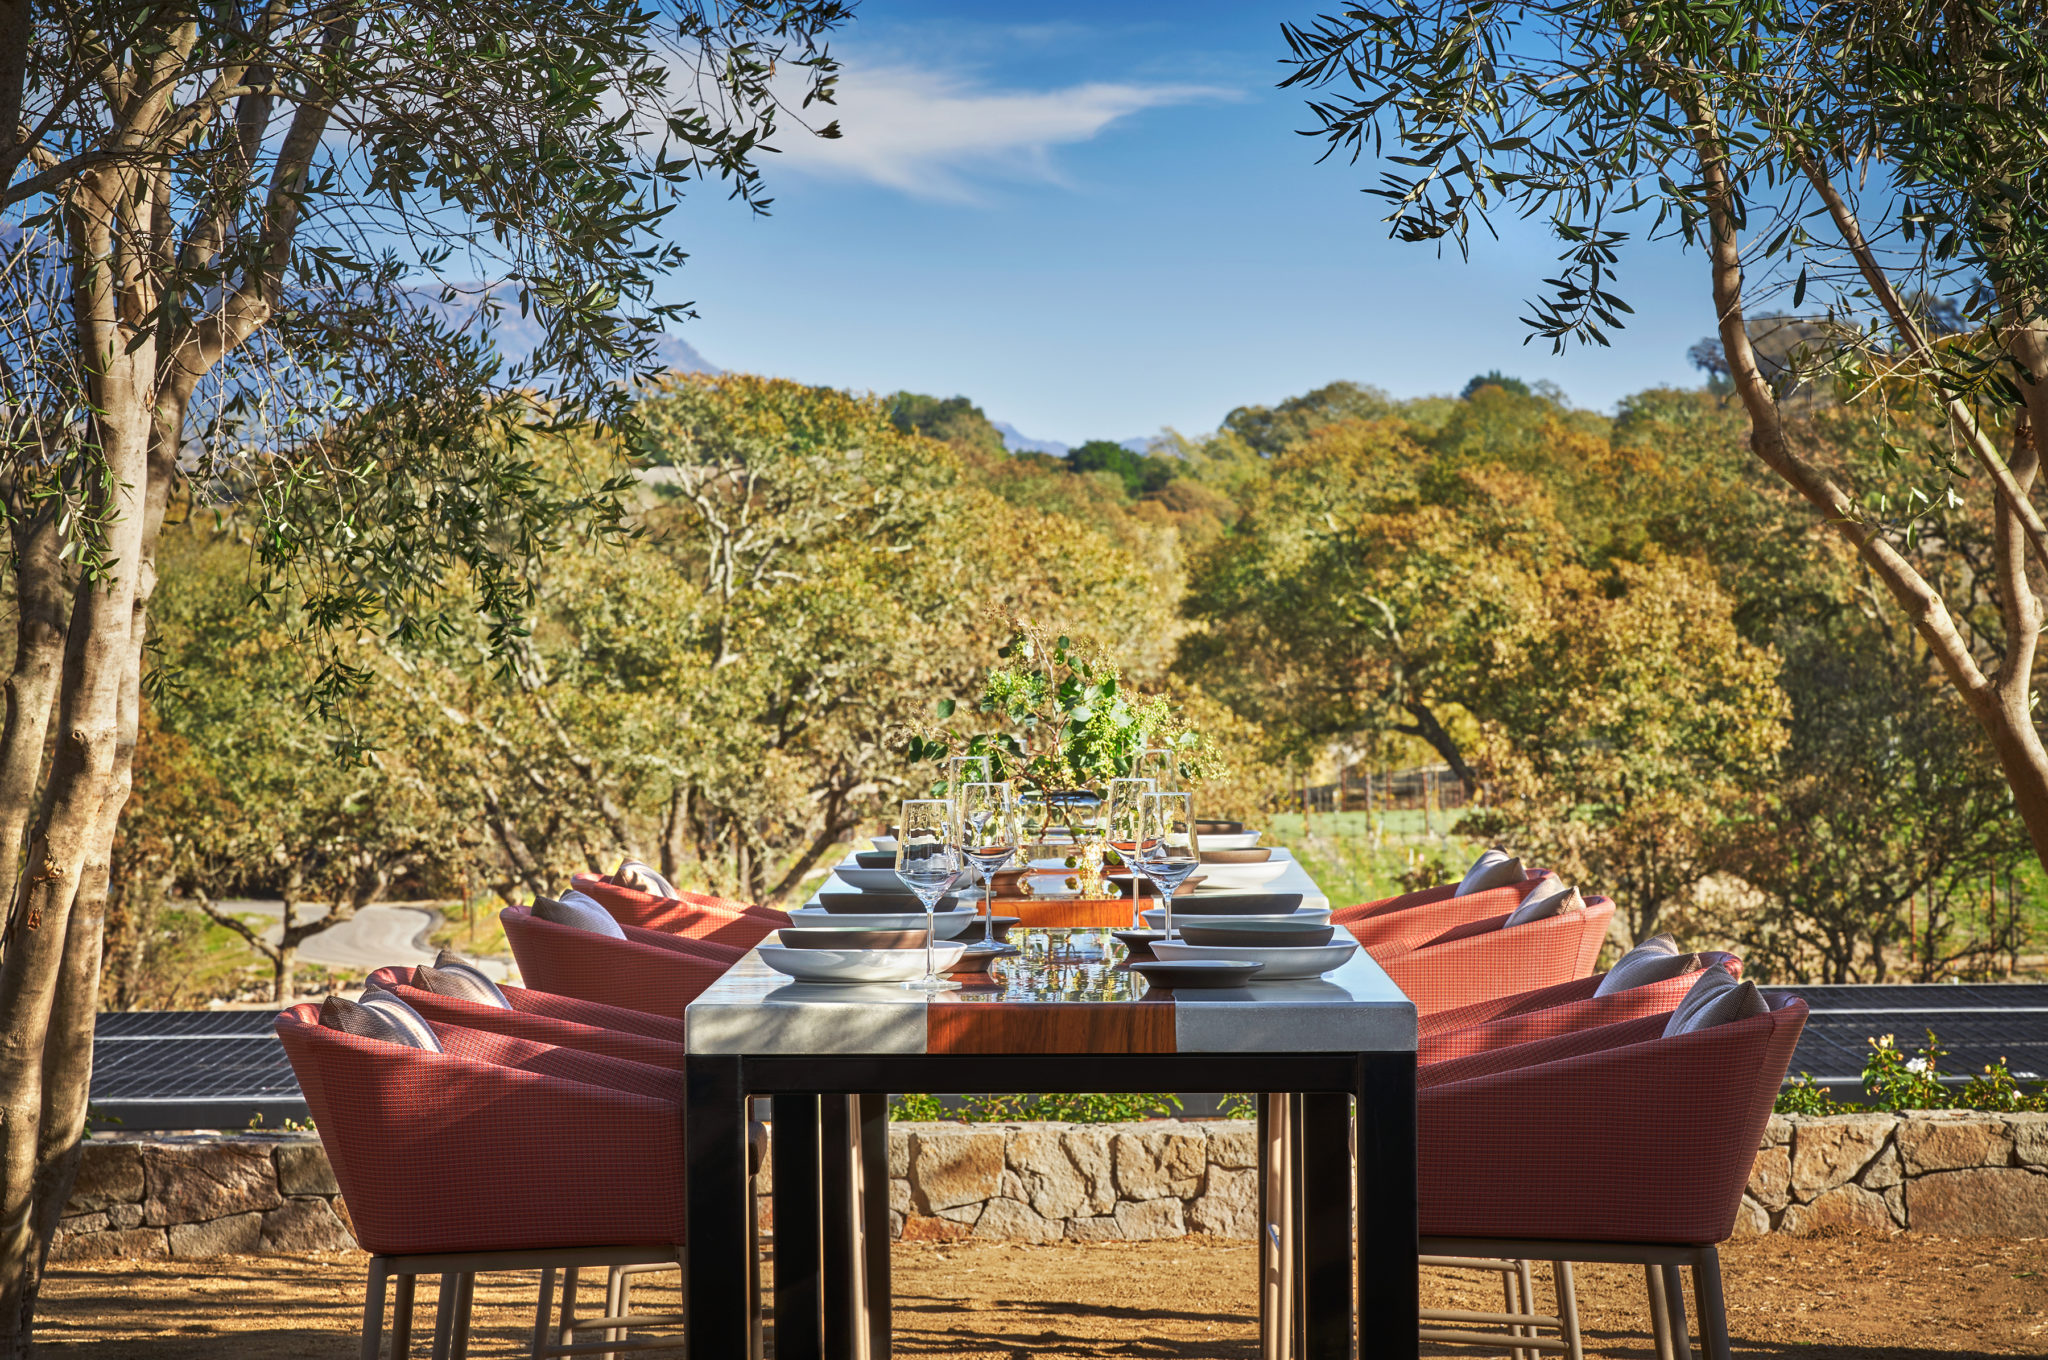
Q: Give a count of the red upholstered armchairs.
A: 8